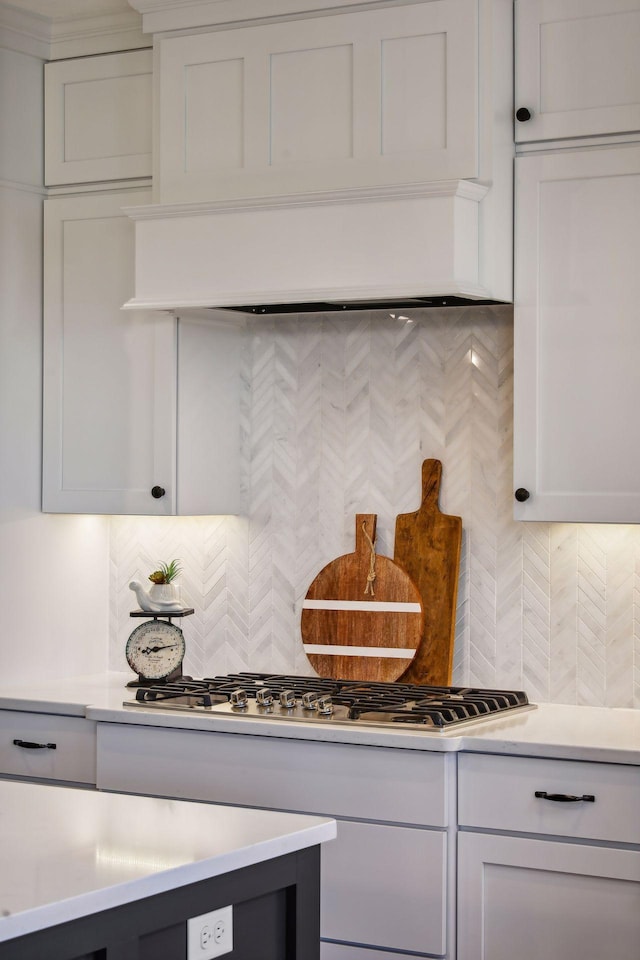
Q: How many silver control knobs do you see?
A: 5